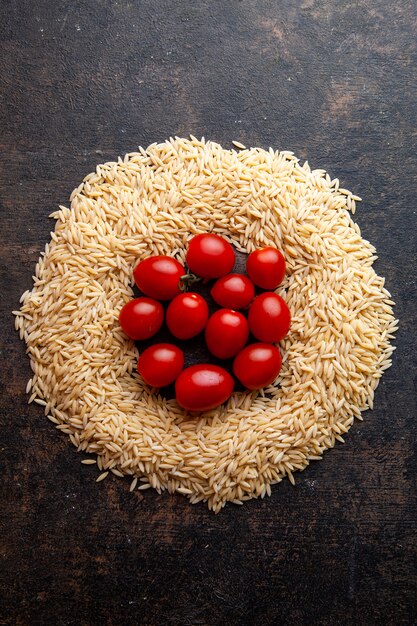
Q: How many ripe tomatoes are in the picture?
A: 11